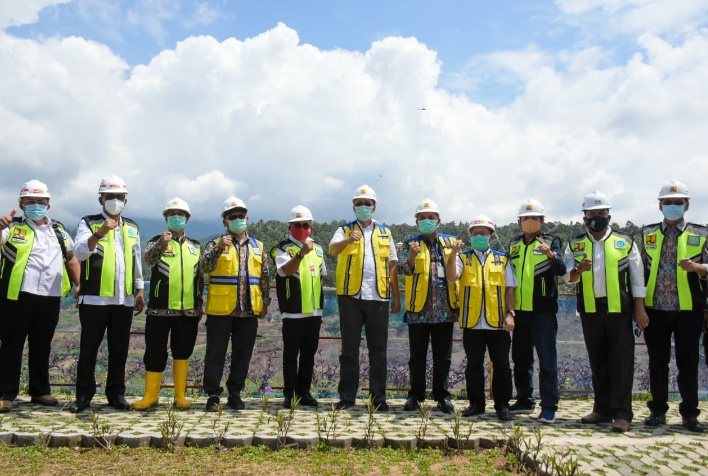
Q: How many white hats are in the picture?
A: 11